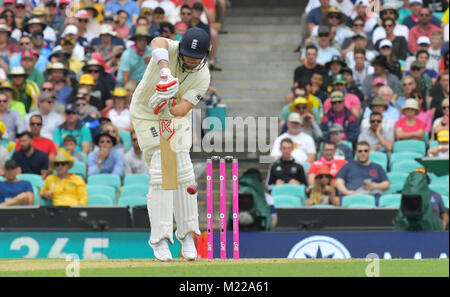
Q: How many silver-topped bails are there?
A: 2